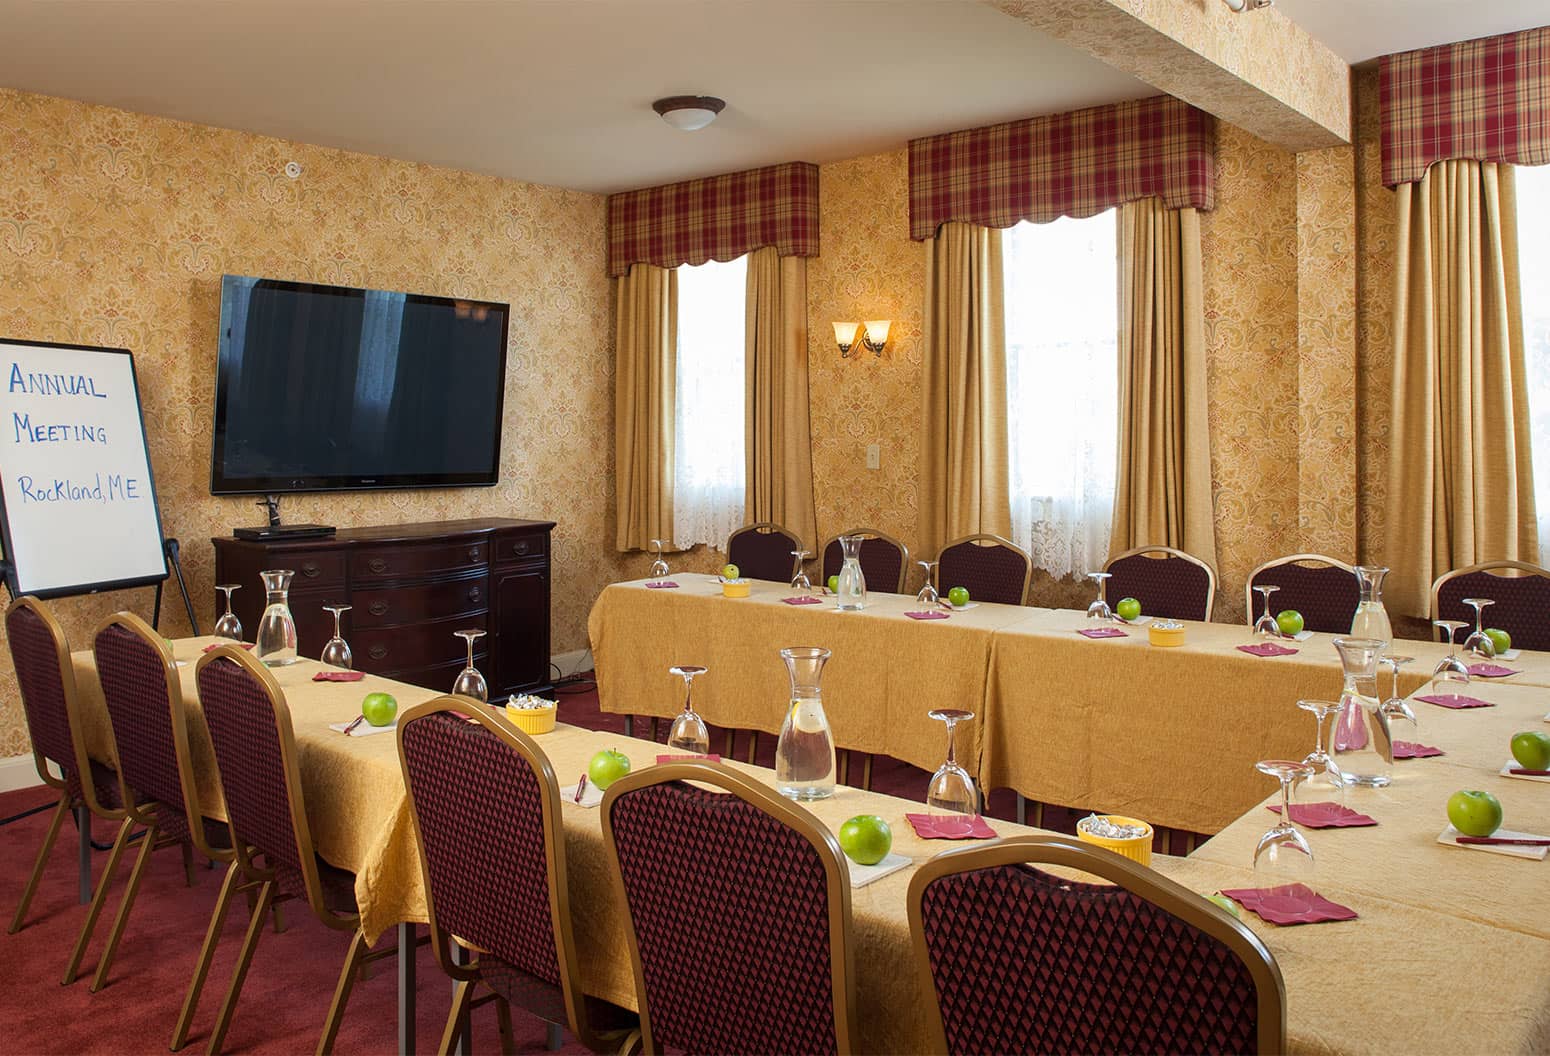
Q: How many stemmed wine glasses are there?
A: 15